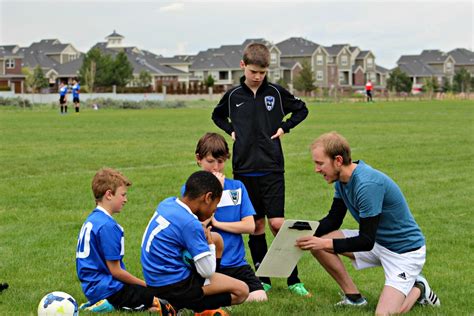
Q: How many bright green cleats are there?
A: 2